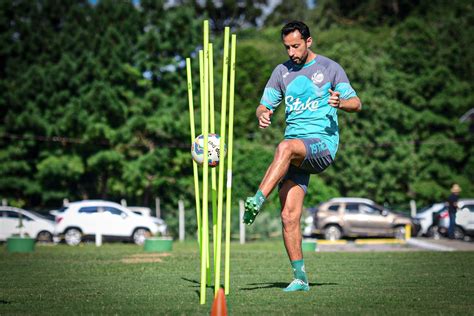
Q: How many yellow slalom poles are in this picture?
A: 6